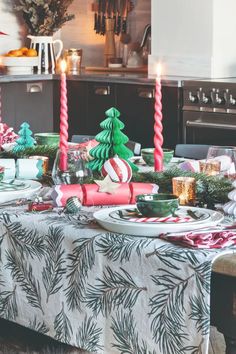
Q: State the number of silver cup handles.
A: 3